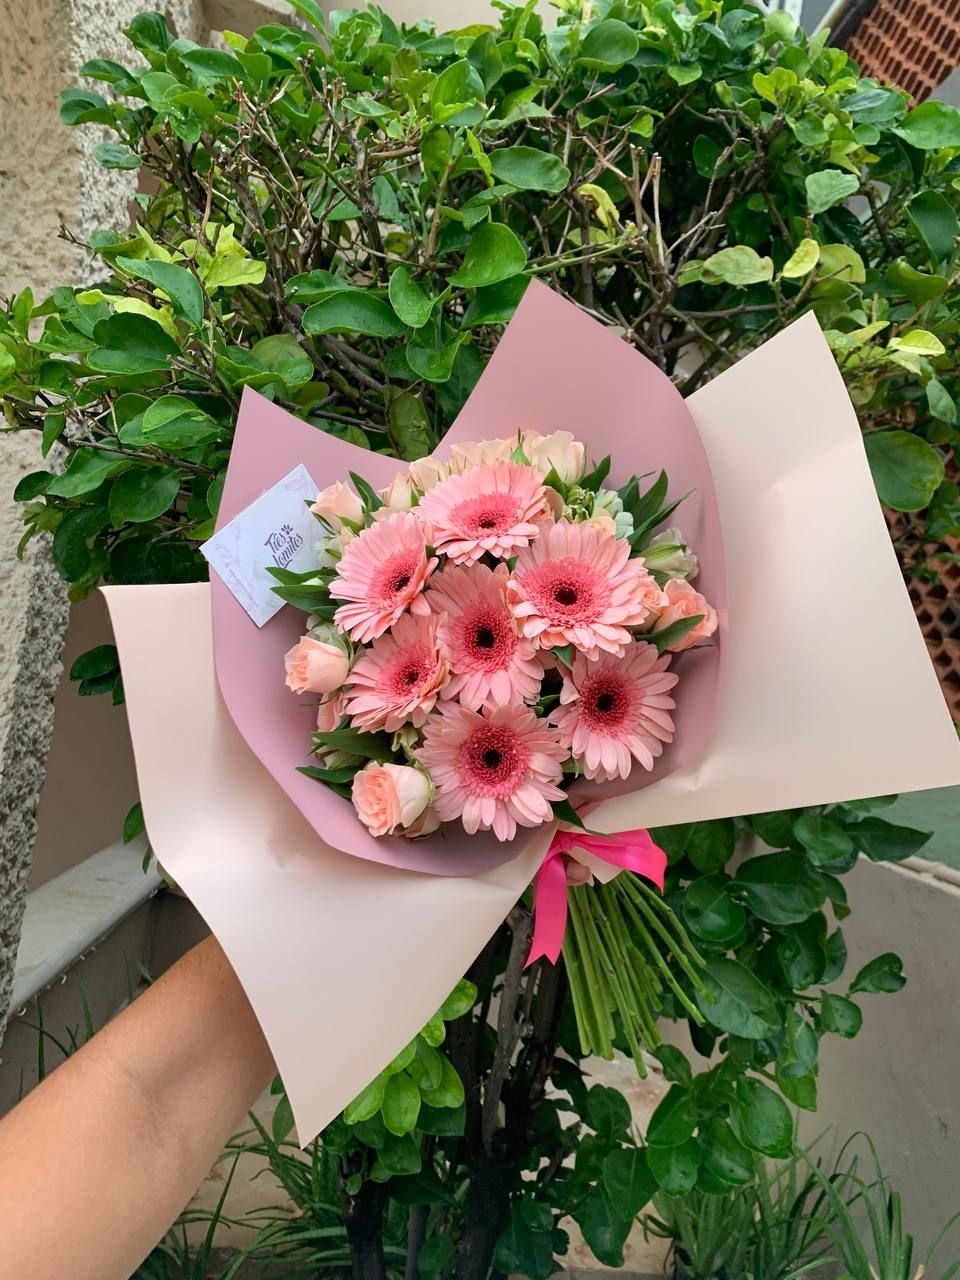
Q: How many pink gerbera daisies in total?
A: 7